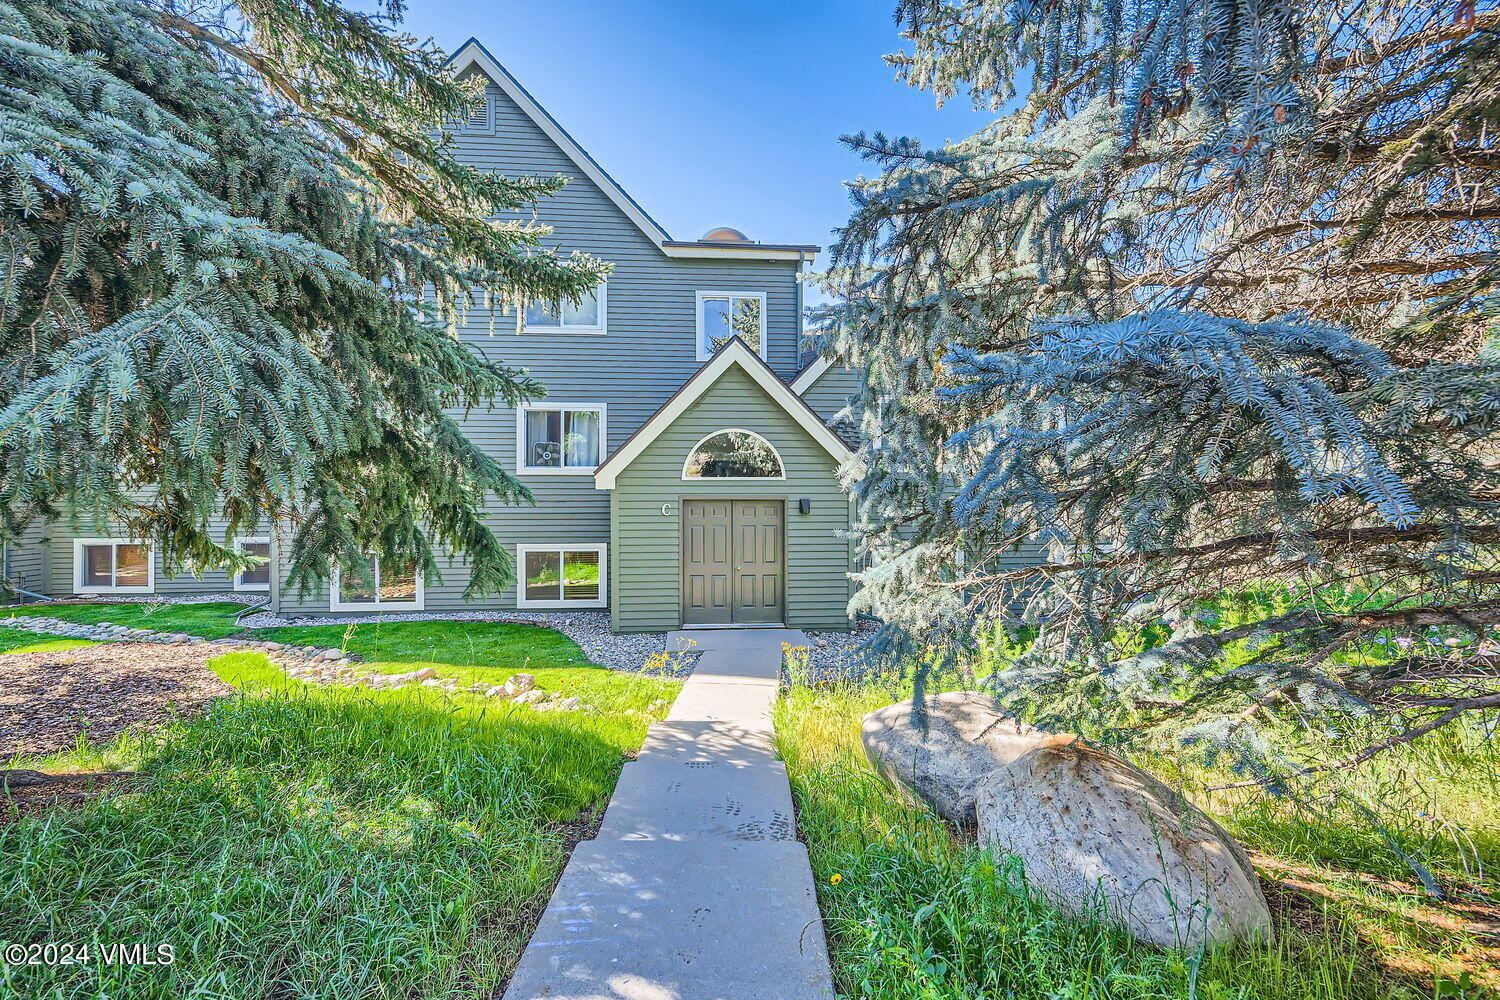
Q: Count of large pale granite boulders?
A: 2